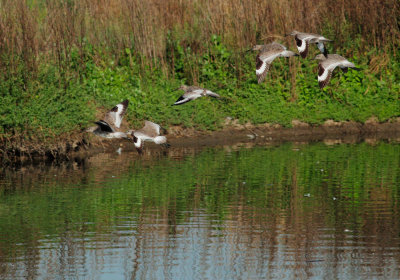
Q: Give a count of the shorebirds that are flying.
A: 6